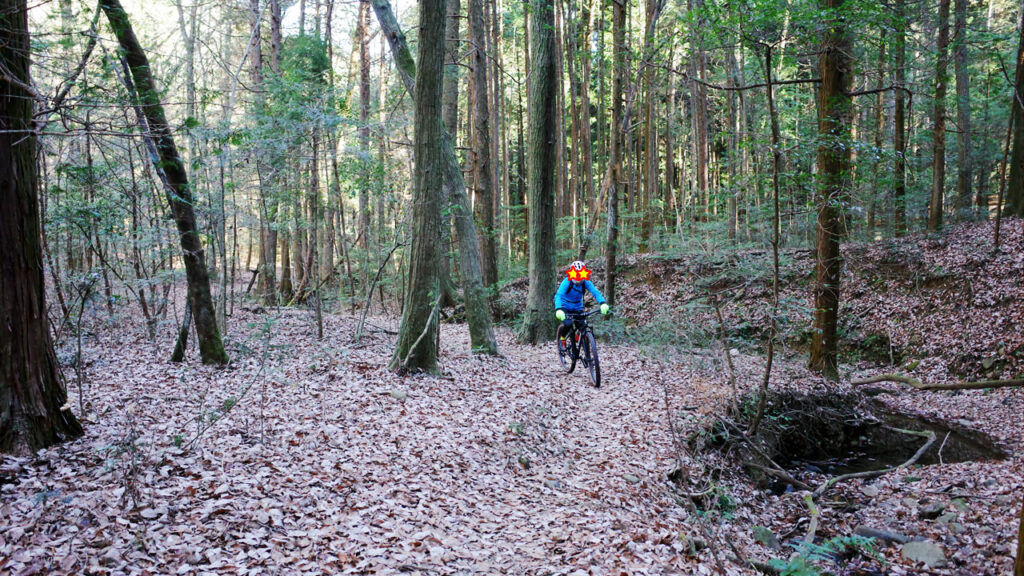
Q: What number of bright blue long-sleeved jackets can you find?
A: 1